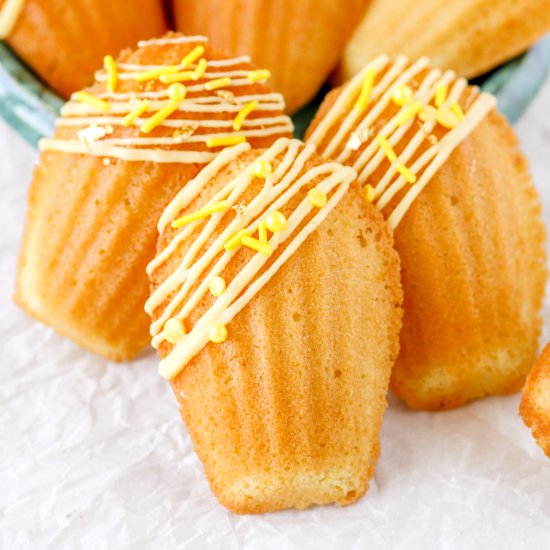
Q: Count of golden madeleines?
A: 7